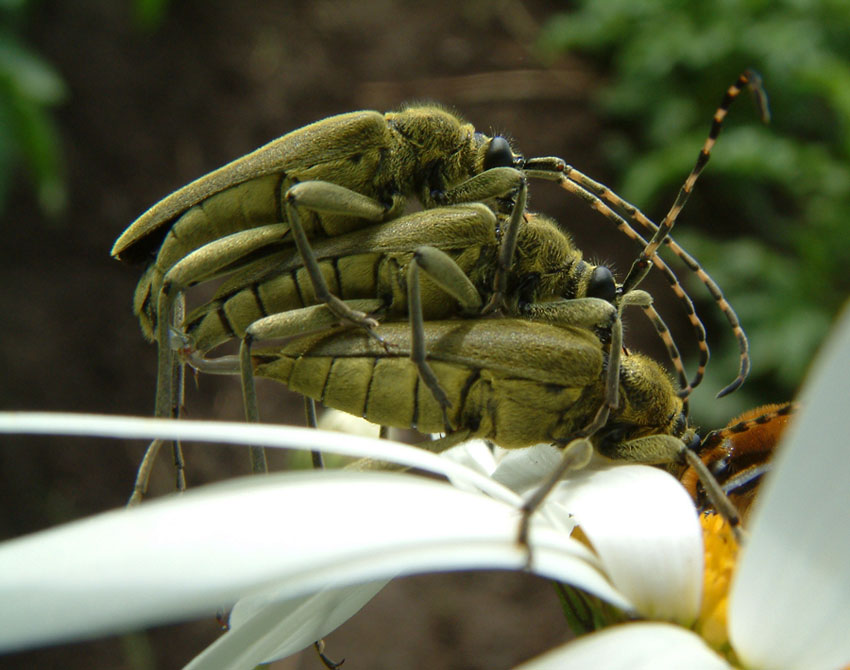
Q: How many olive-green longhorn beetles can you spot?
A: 3